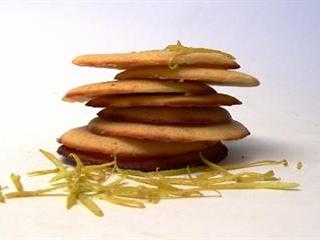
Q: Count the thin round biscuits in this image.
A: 8